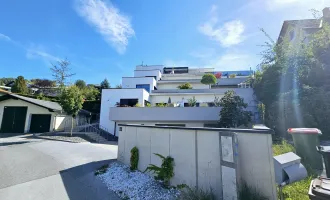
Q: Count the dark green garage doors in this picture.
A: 2